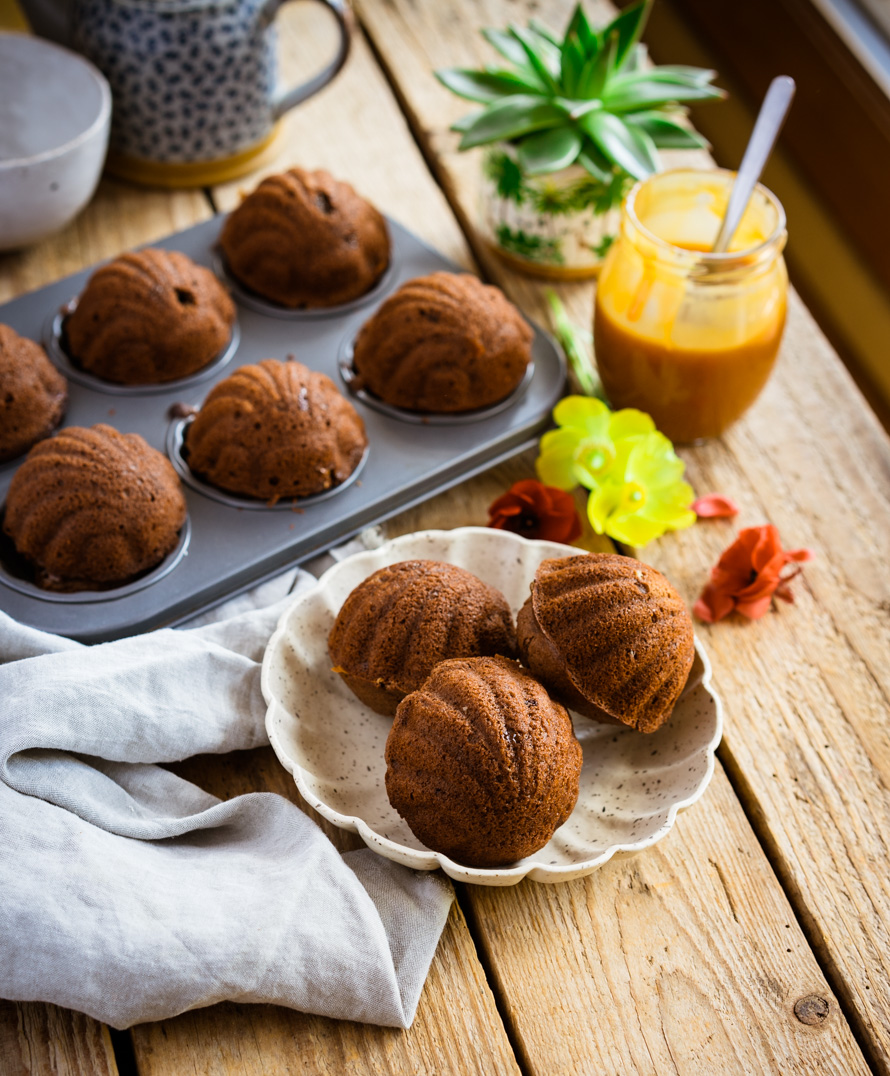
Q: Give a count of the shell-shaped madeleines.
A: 9